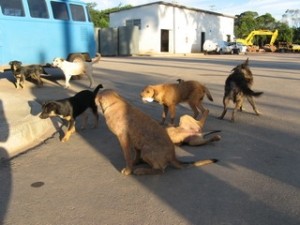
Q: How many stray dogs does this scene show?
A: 7